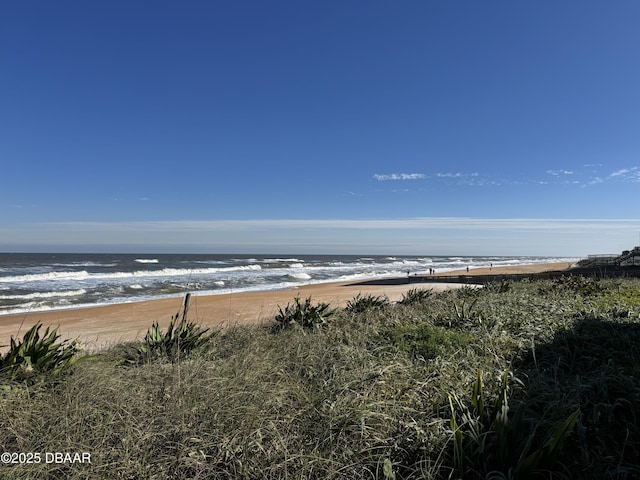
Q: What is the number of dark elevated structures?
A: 1